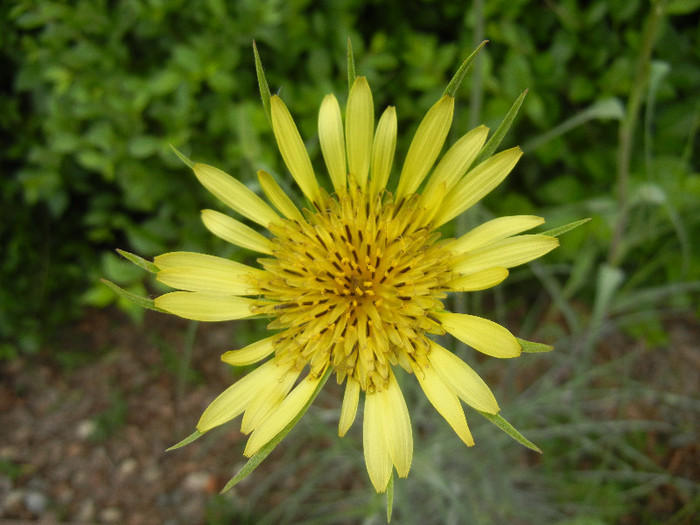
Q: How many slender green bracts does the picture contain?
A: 13